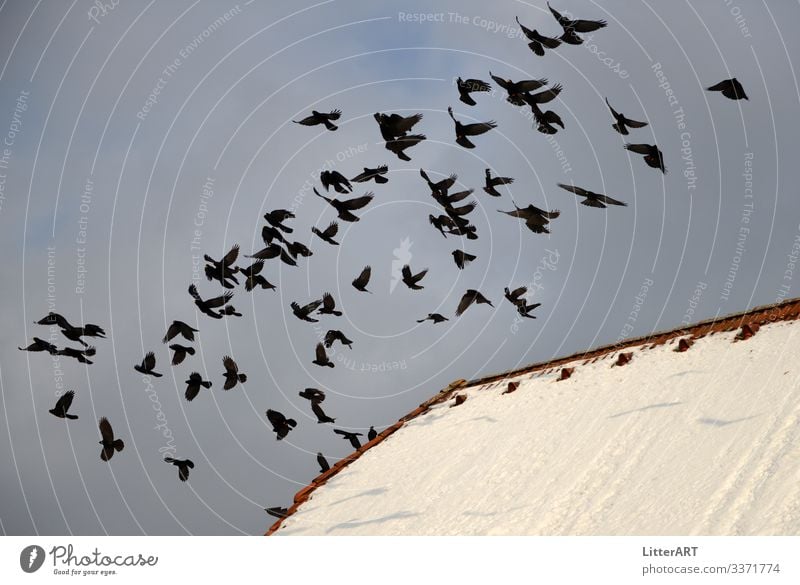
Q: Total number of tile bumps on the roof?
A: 6